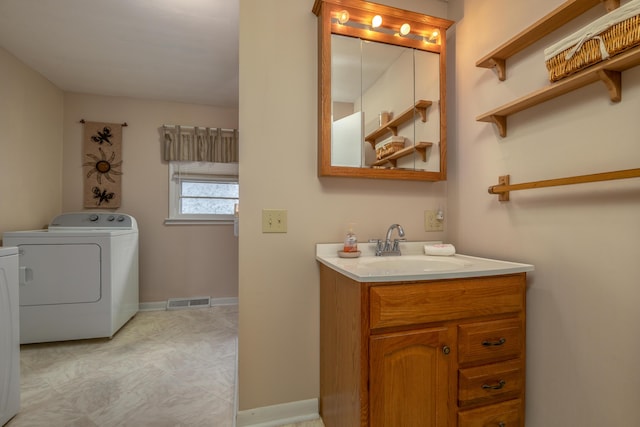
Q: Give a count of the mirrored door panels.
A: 3